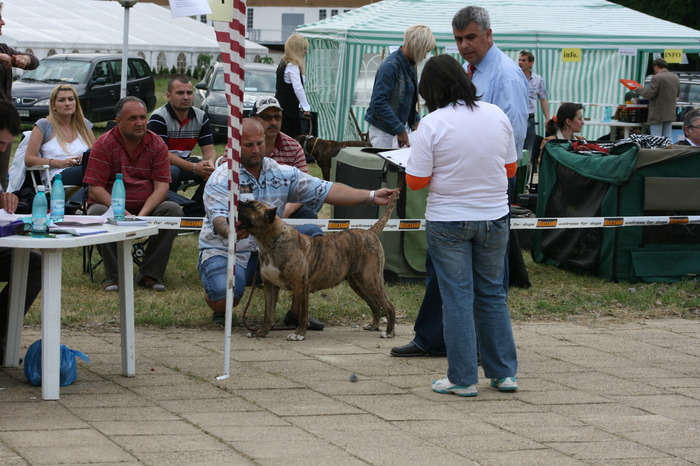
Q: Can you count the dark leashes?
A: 1